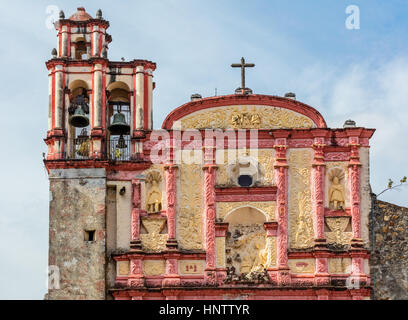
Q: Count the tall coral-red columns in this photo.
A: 6